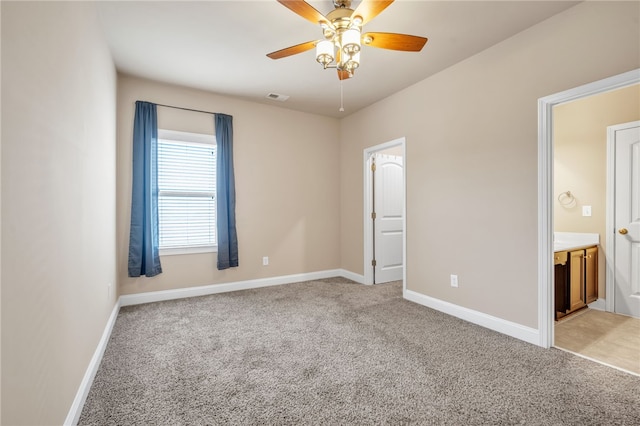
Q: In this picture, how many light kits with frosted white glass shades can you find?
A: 1